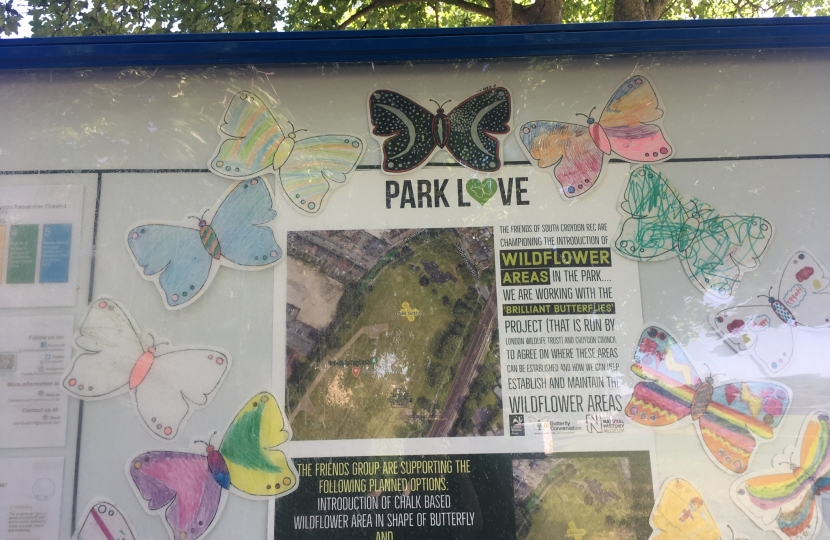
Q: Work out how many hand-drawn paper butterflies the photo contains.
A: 12